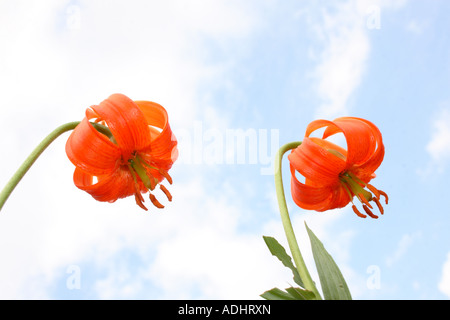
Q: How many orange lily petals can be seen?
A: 12